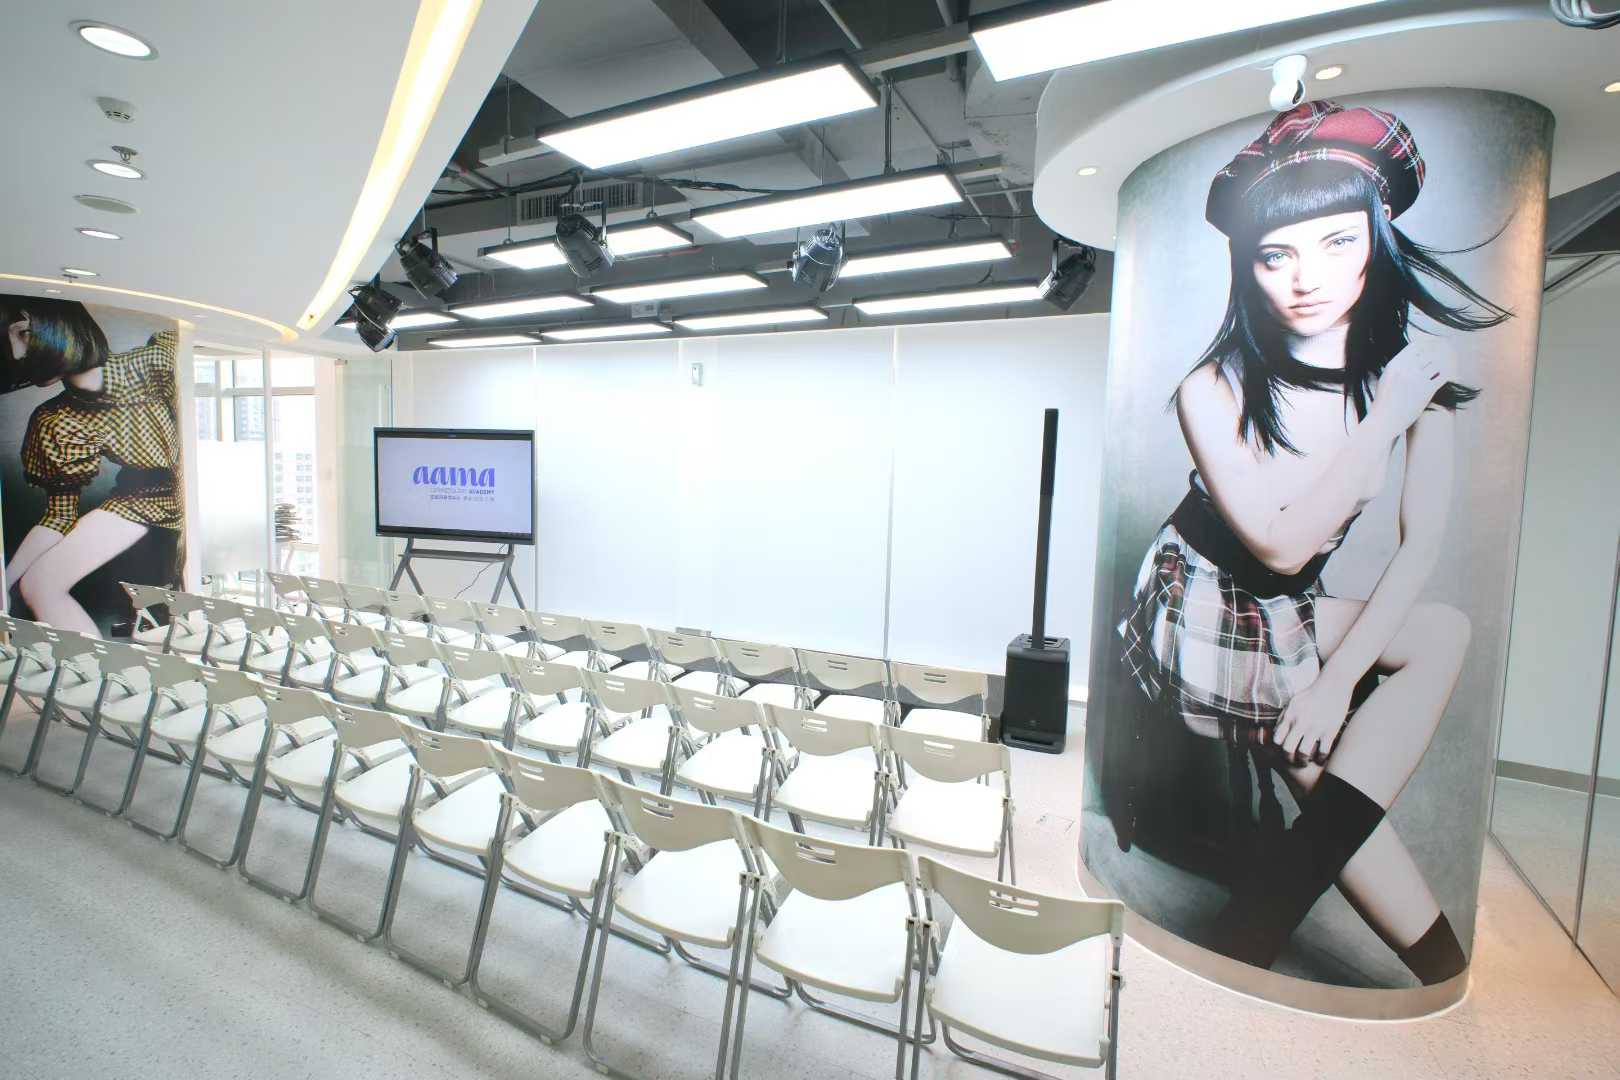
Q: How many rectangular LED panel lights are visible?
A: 12